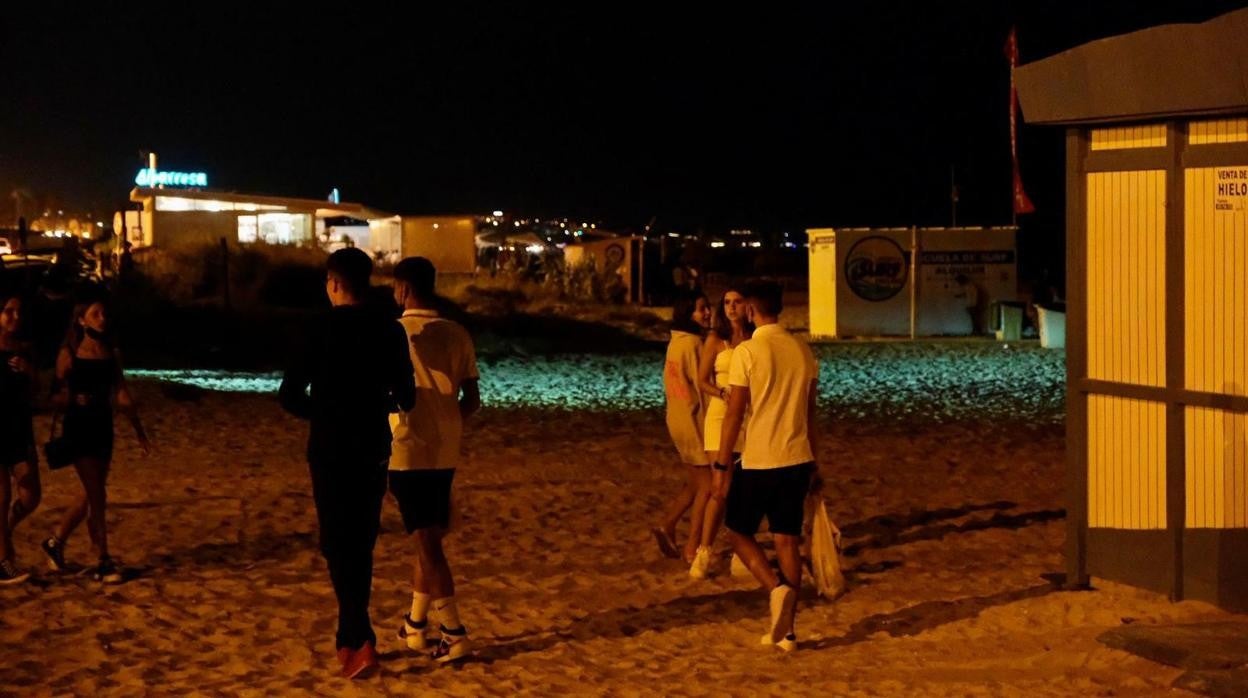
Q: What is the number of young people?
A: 7